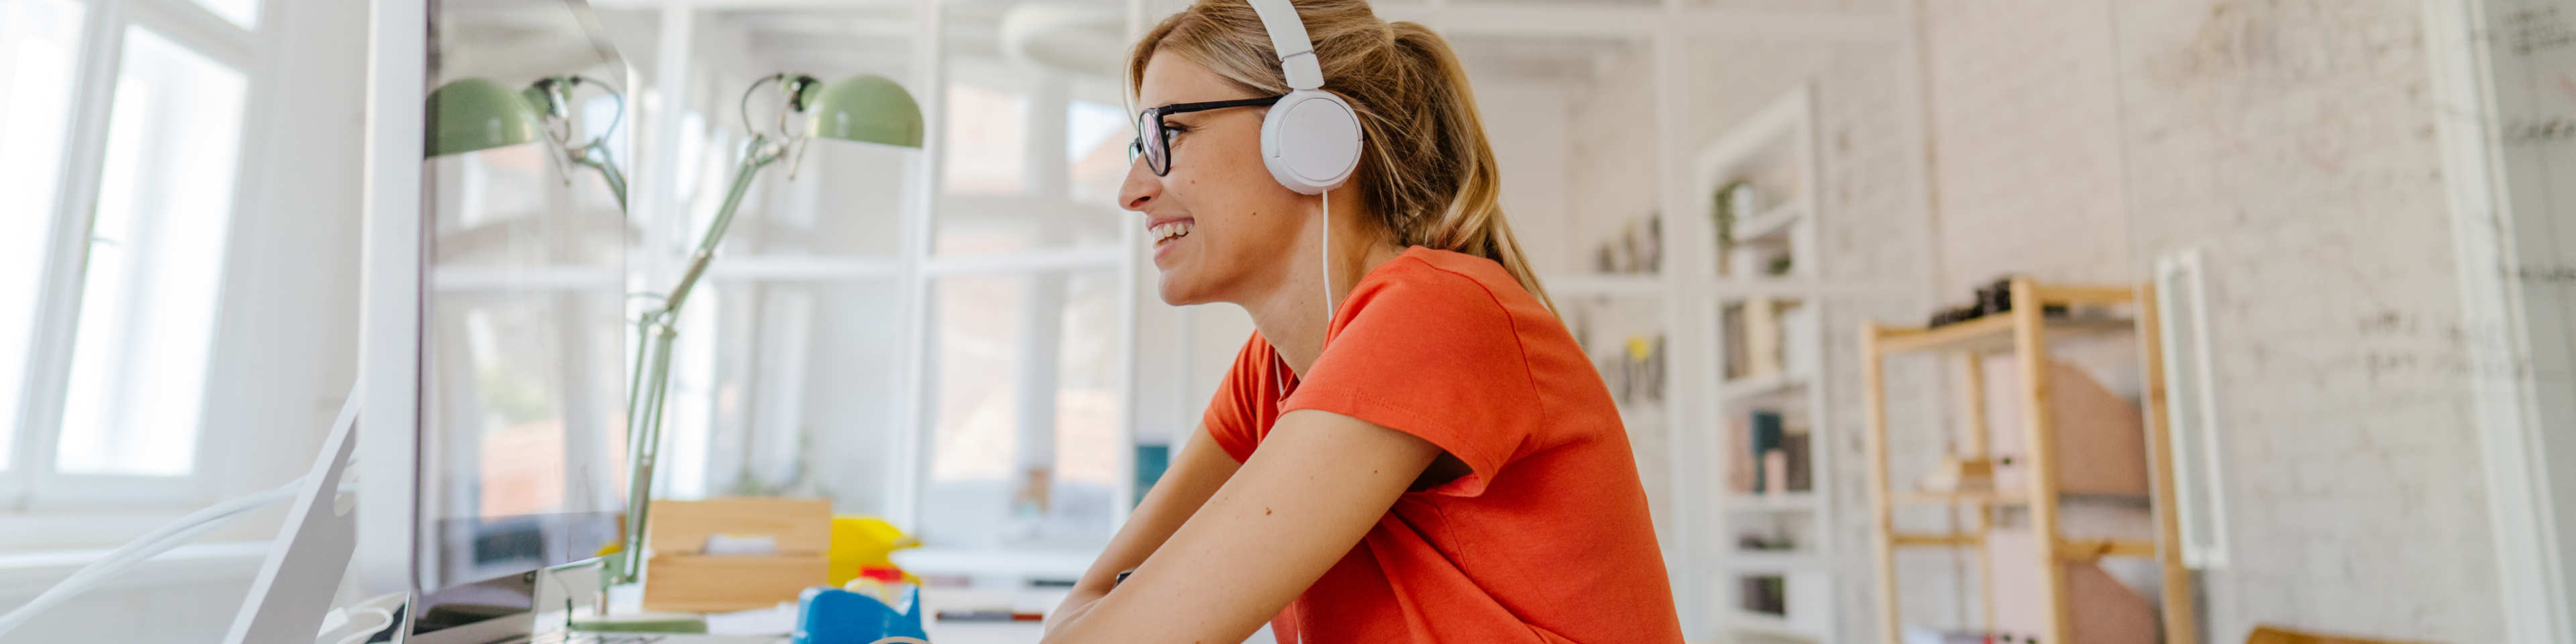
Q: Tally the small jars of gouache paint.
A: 0